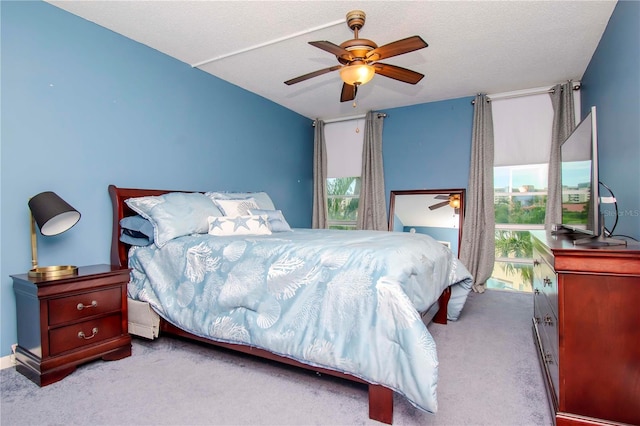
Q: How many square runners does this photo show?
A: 0